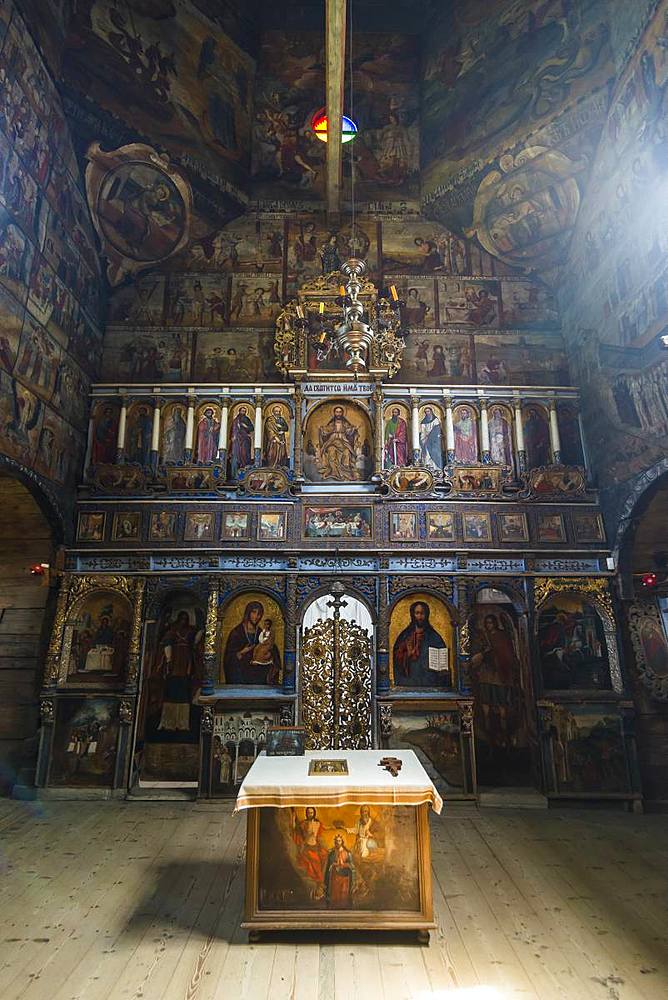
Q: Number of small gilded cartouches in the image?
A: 6